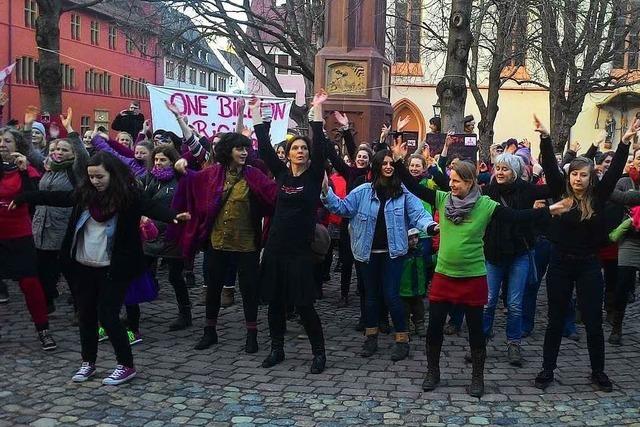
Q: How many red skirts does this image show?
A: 1